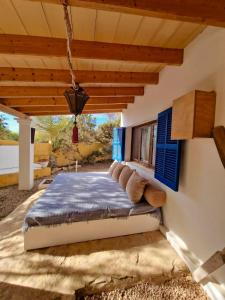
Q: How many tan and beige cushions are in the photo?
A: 5